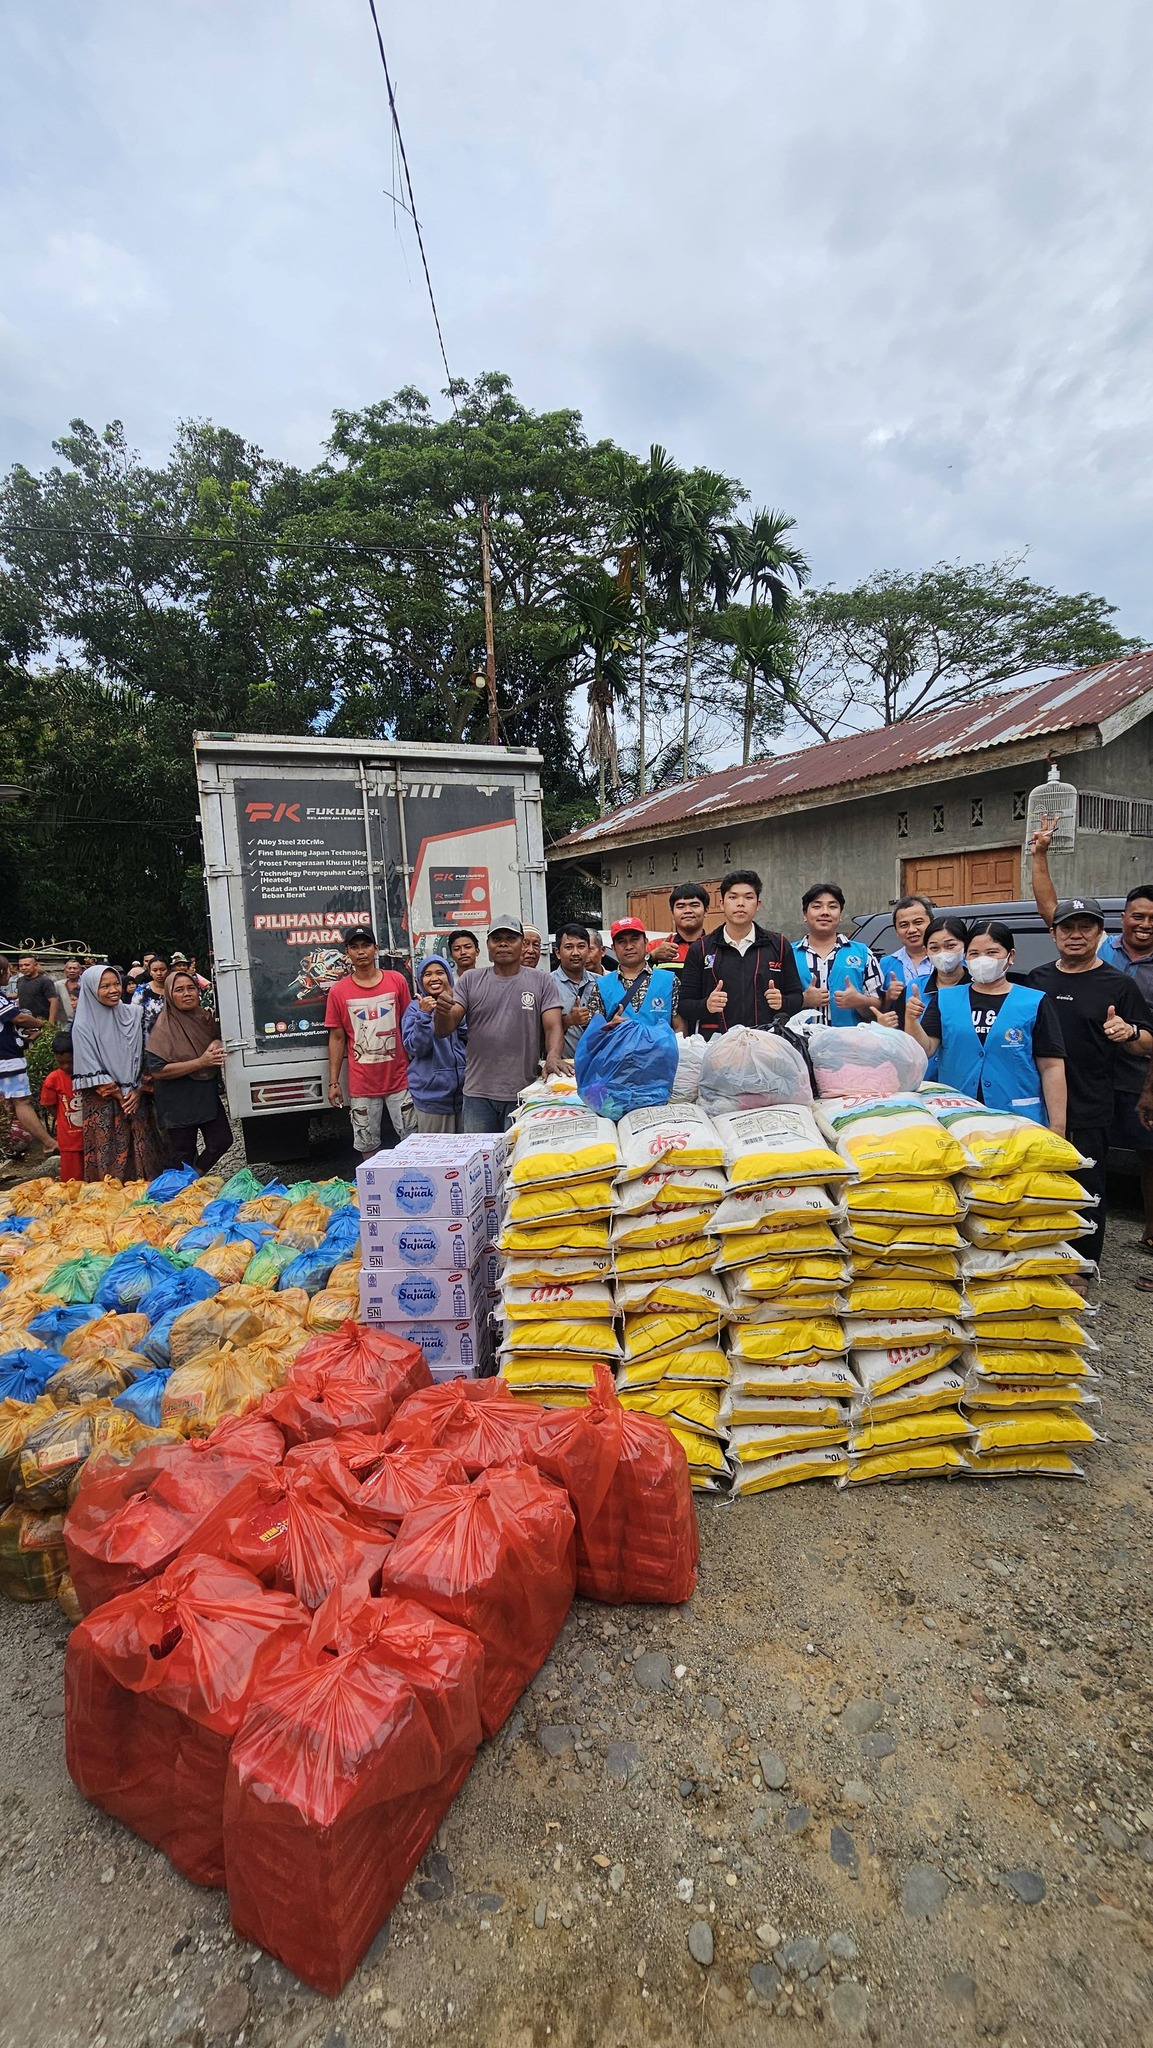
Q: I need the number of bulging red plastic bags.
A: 11